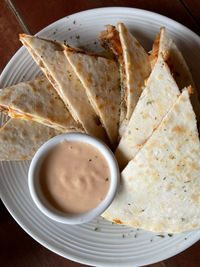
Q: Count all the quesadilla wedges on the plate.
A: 8